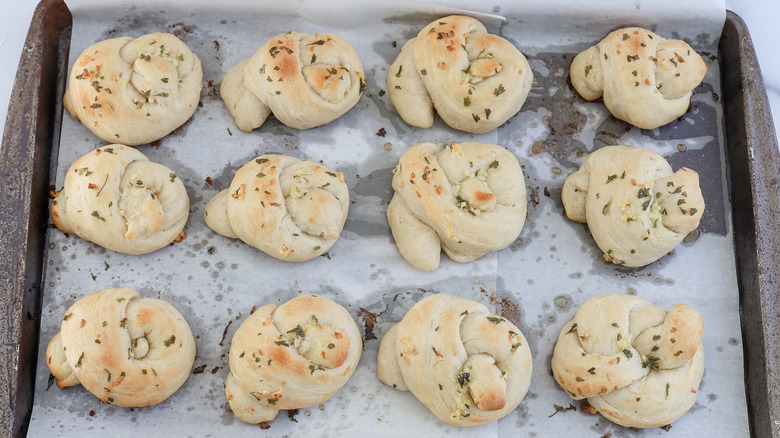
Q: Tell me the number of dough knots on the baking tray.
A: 12